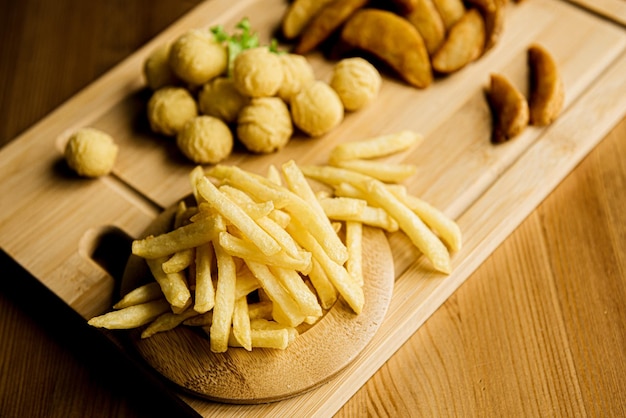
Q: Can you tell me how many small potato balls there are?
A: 11